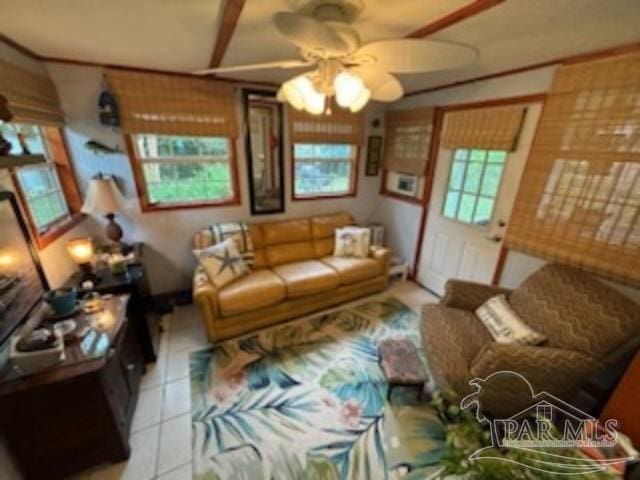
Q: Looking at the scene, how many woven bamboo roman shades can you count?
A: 6